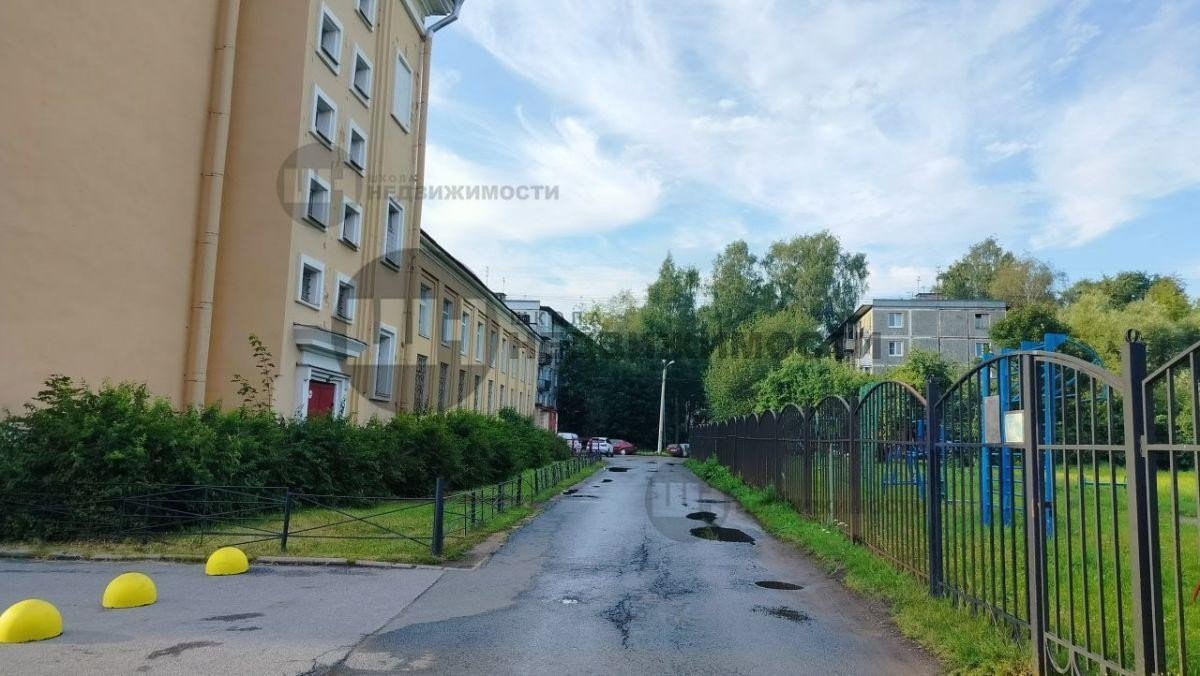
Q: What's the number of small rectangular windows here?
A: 9